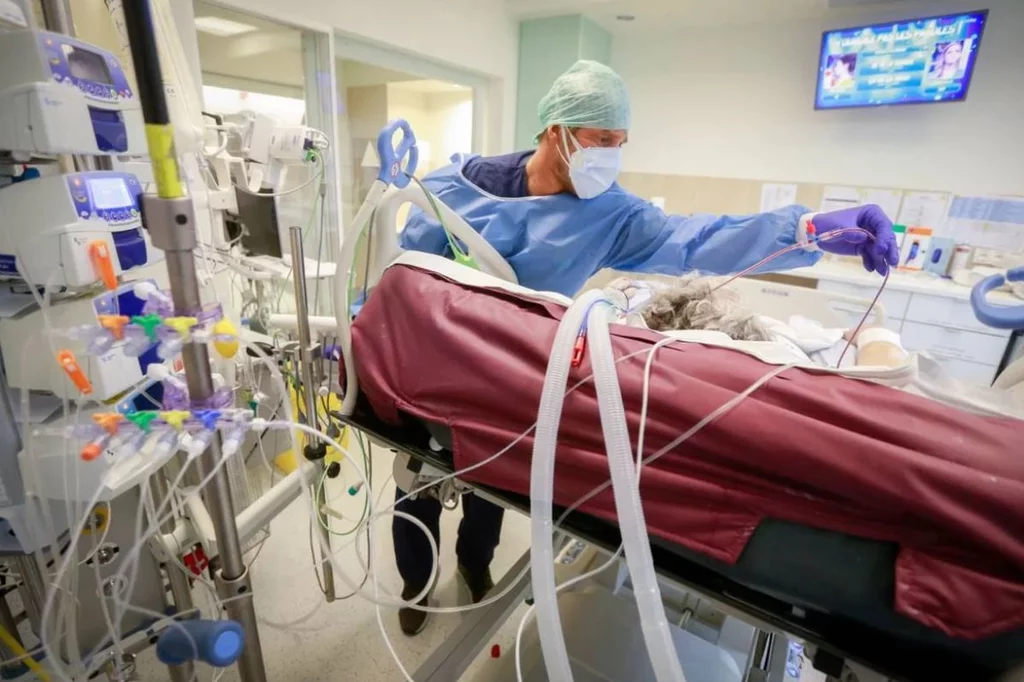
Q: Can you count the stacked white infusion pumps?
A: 4